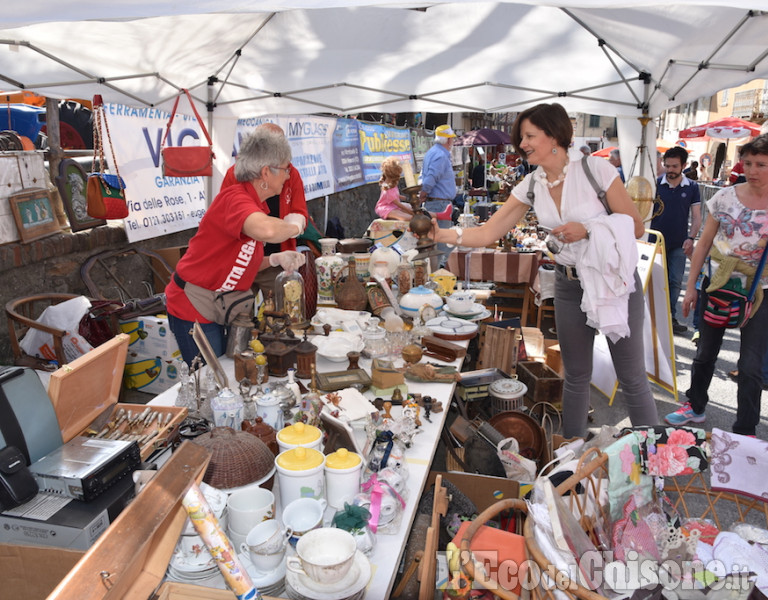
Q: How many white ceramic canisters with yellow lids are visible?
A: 3